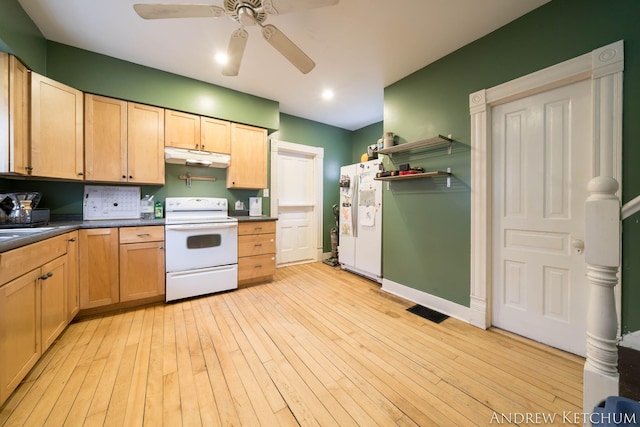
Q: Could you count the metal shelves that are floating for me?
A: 2